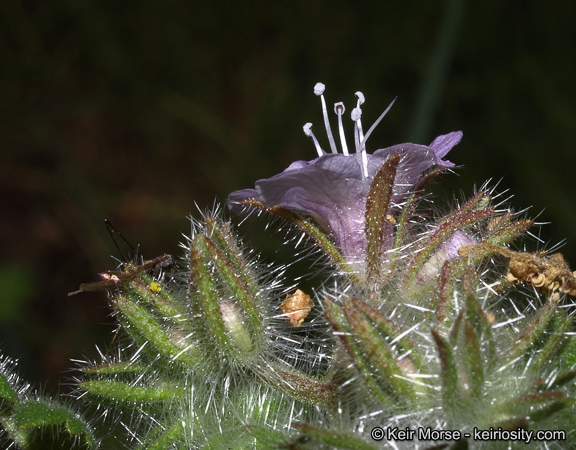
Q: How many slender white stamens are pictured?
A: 5